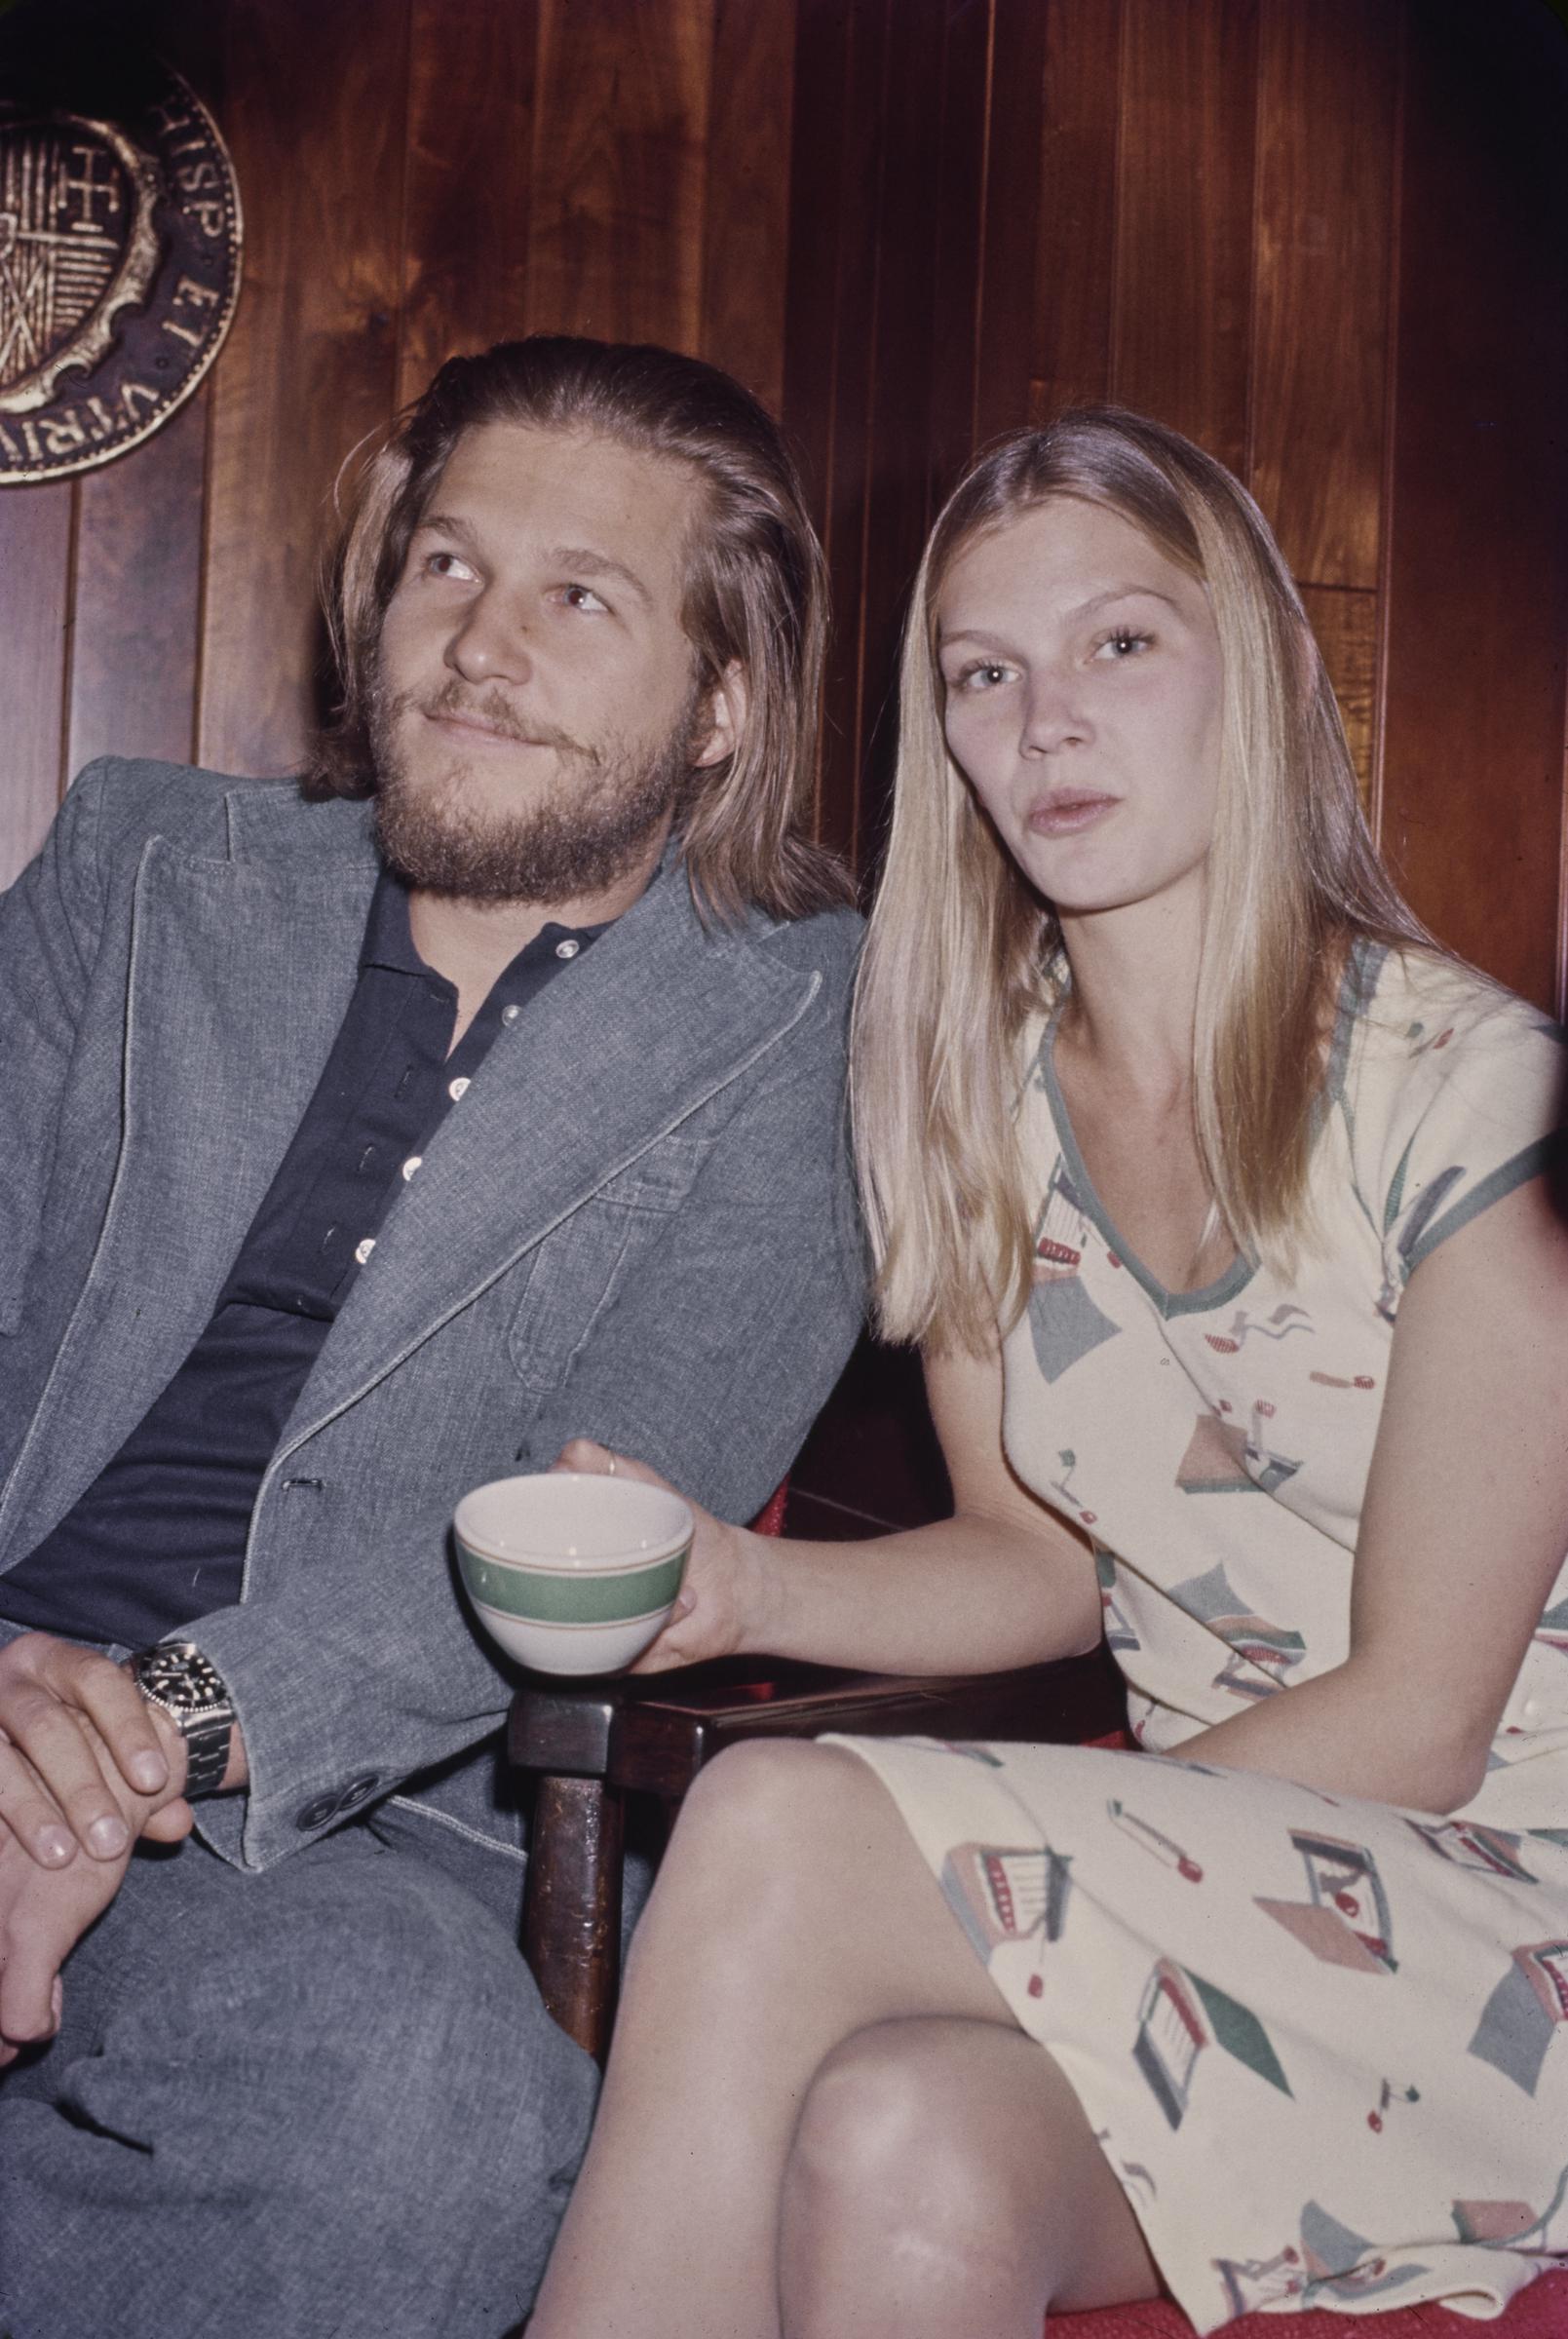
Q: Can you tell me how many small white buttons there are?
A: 5